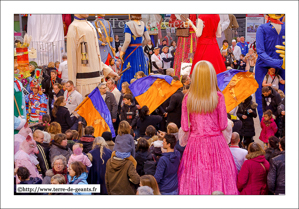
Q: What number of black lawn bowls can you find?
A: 0